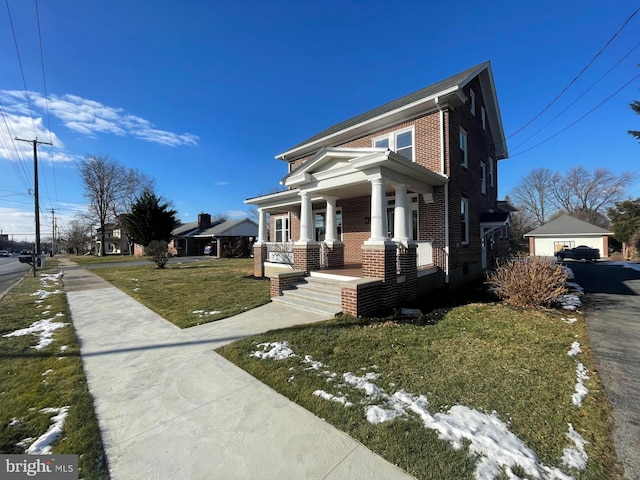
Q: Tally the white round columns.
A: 5